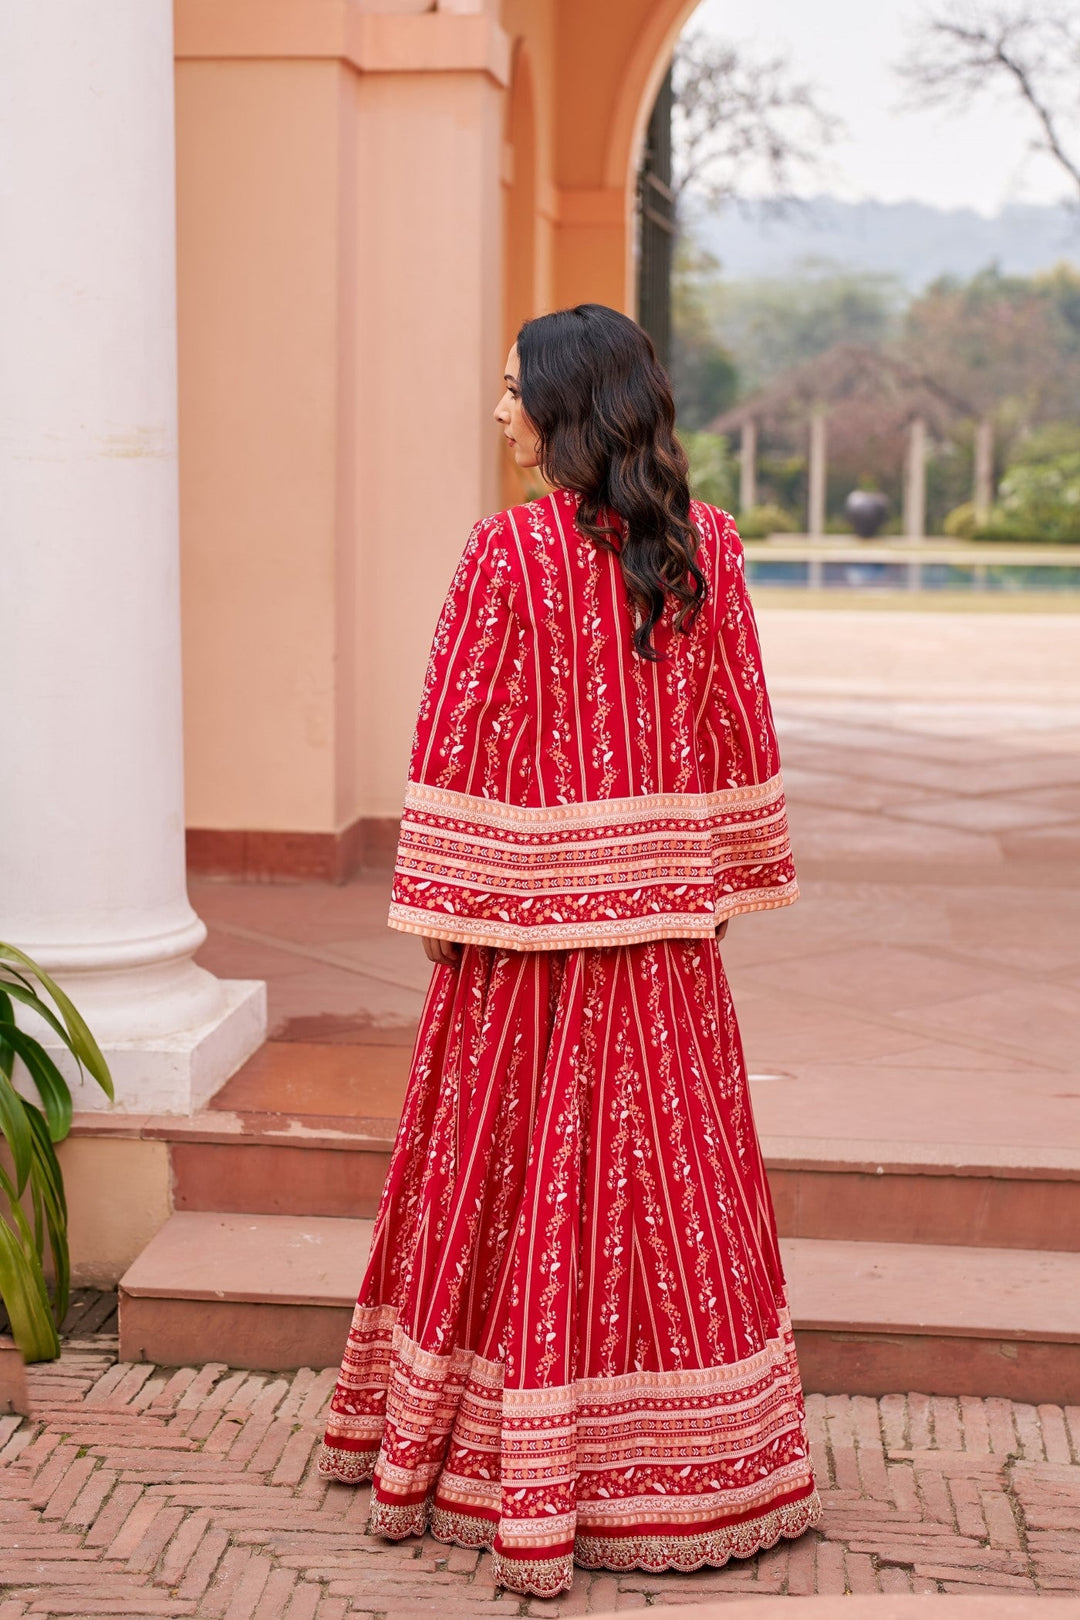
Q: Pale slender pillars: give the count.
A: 4